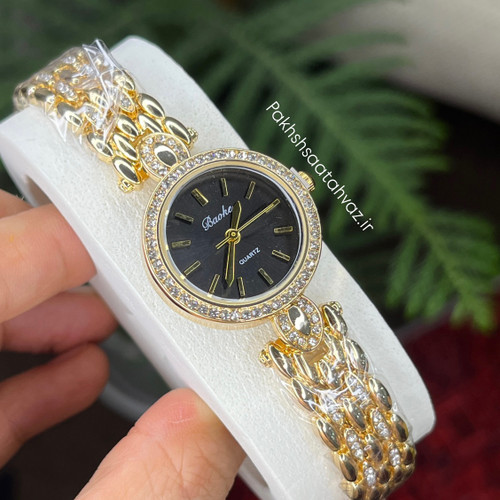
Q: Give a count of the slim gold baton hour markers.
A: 12